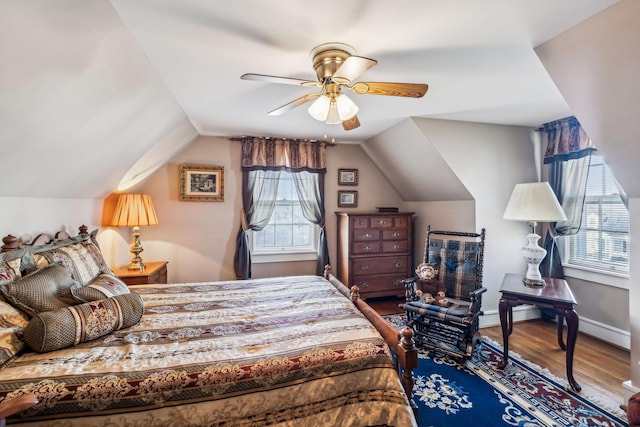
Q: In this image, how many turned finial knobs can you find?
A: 5